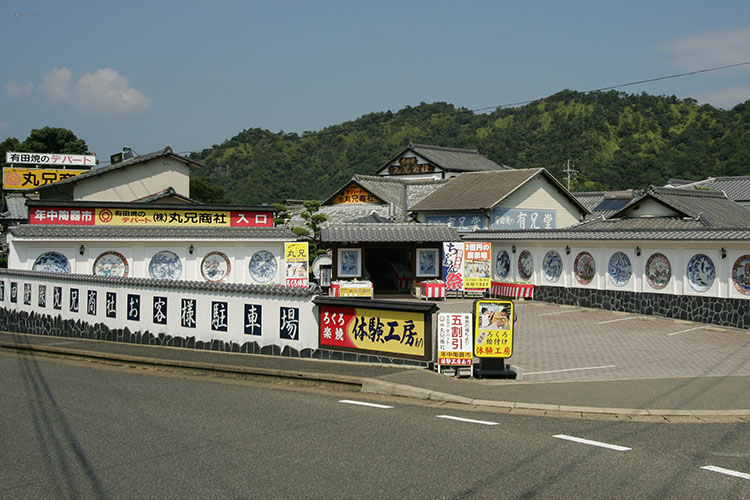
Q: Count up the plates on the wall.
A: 13